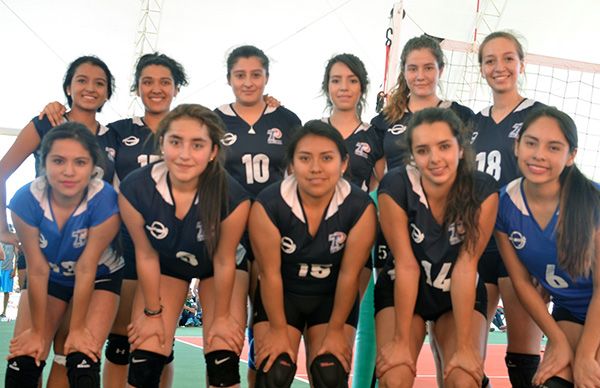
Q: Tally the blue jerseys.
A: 2